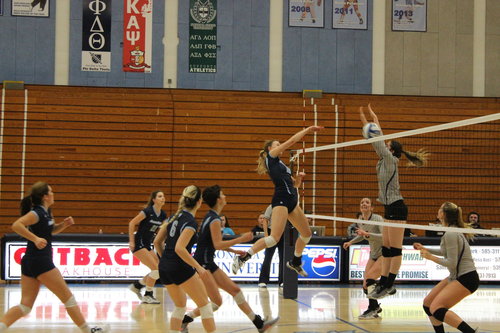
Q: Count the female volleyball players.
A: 8